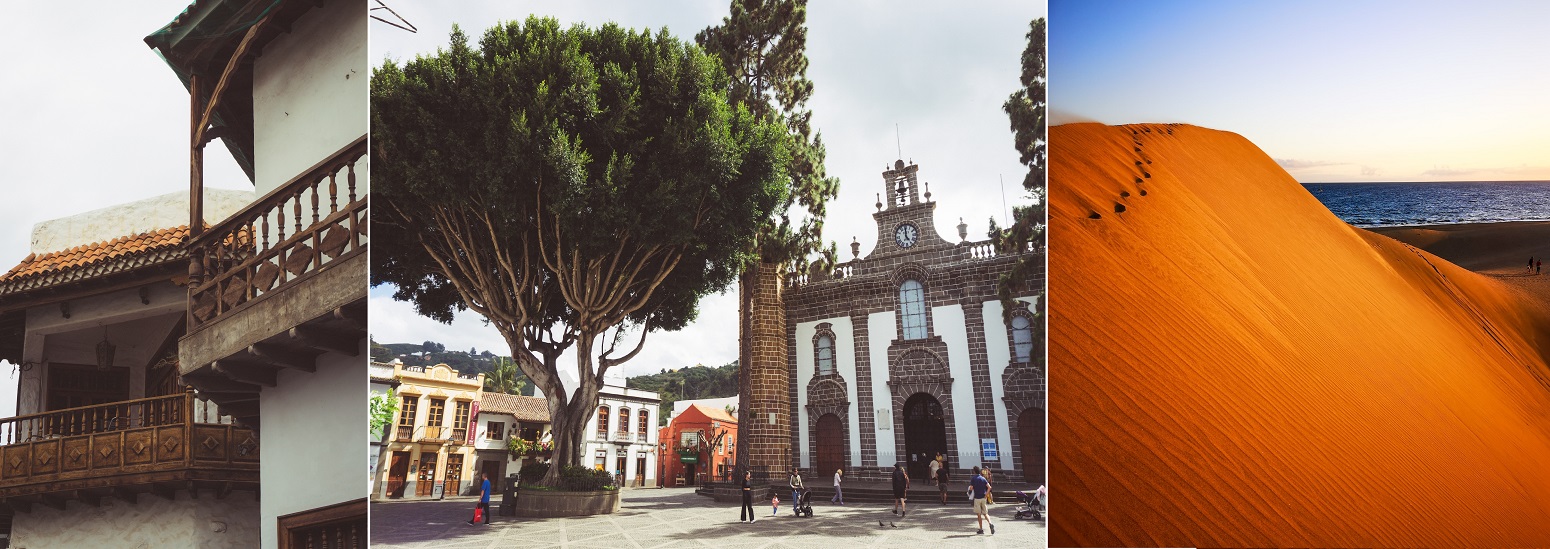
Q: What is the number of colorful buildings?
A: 2